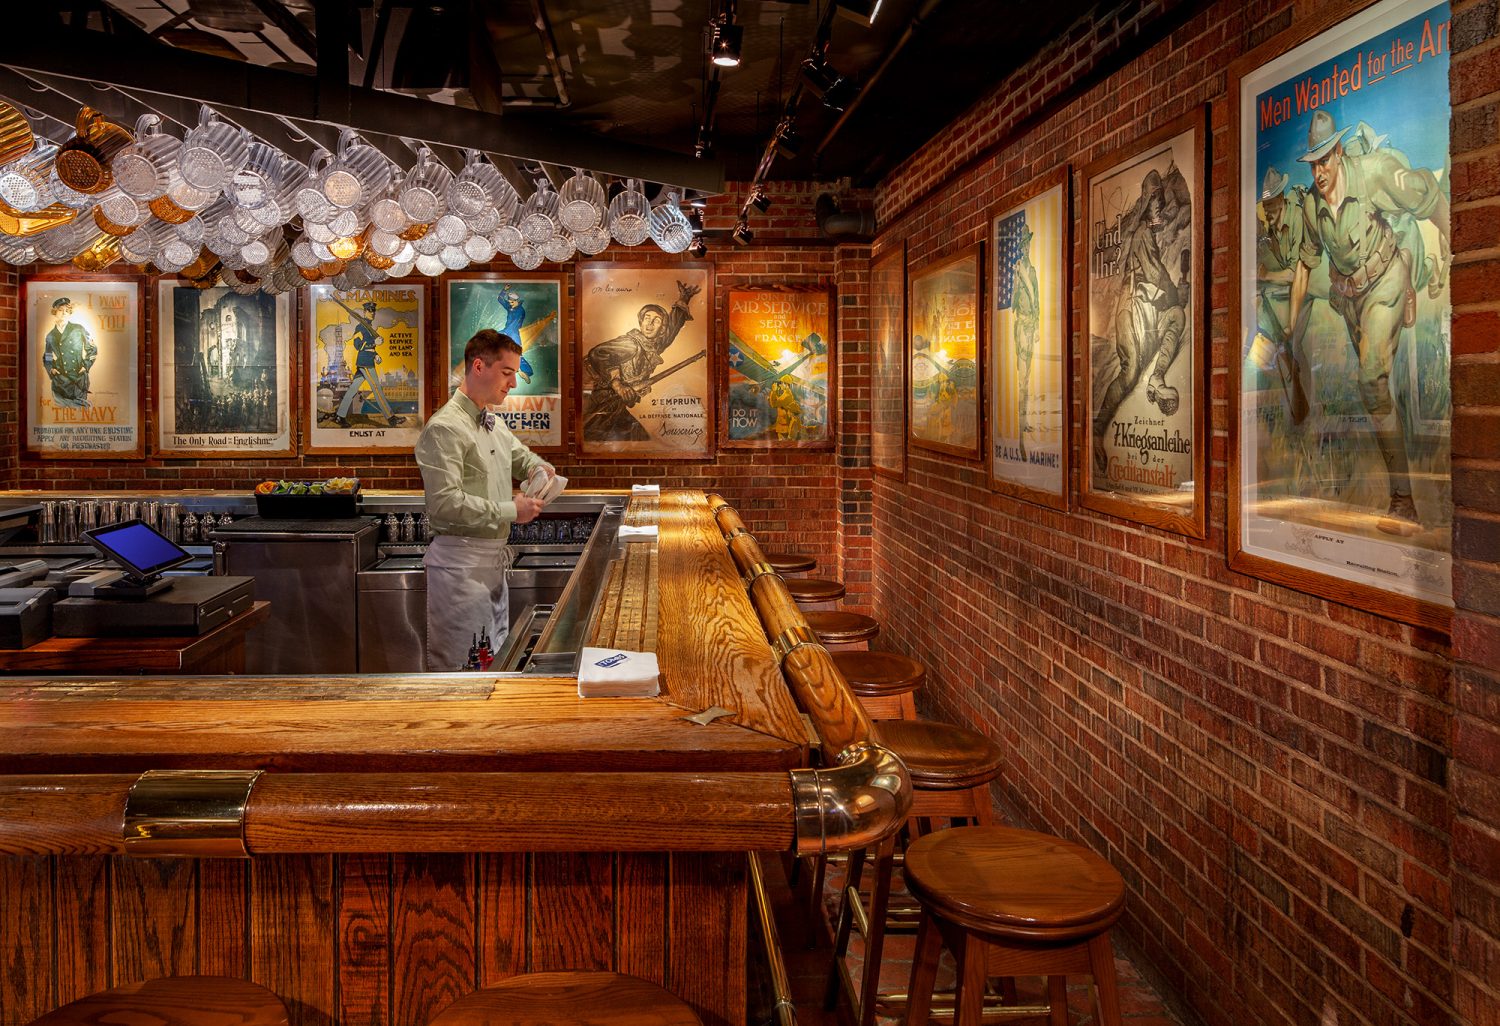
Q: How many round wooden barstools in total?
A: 8